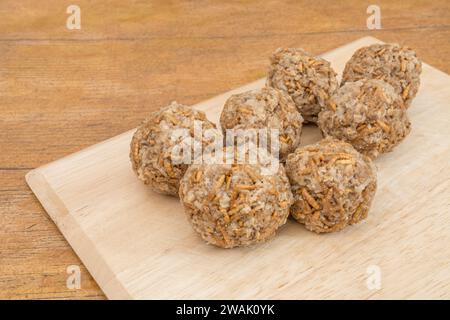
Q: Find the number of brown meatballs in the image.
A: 7